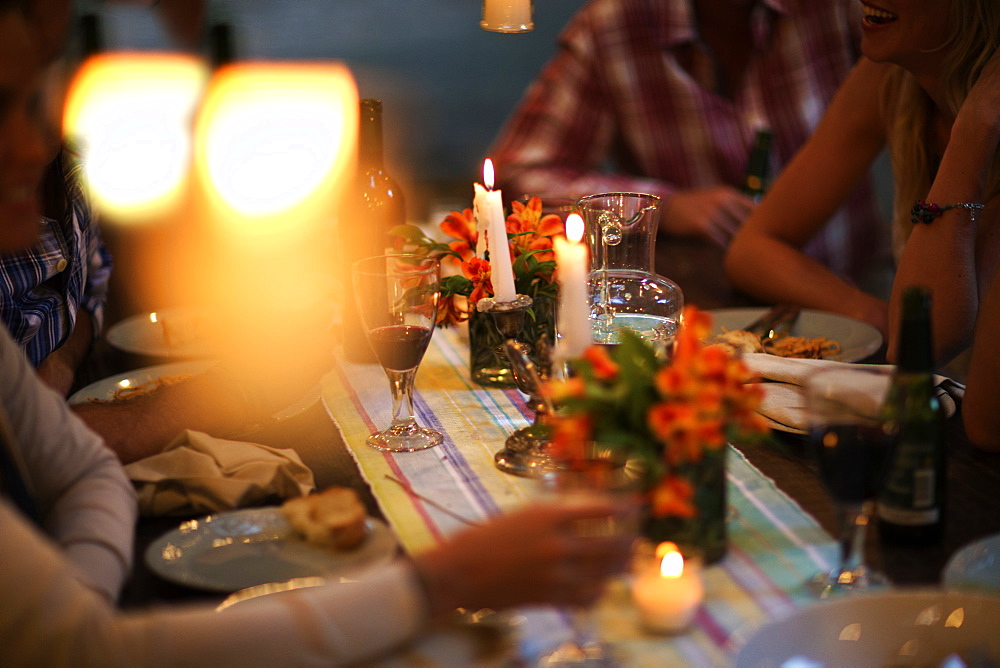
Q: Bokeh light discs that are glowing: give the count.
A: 2